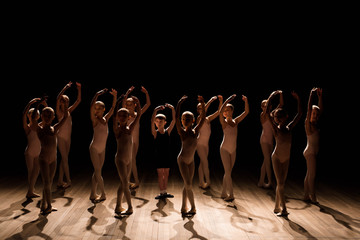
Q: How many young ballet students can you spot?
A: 13